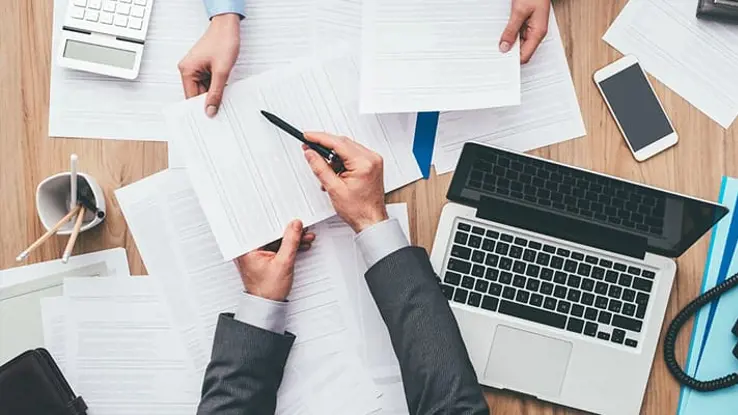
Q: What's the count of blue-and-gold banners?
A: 0